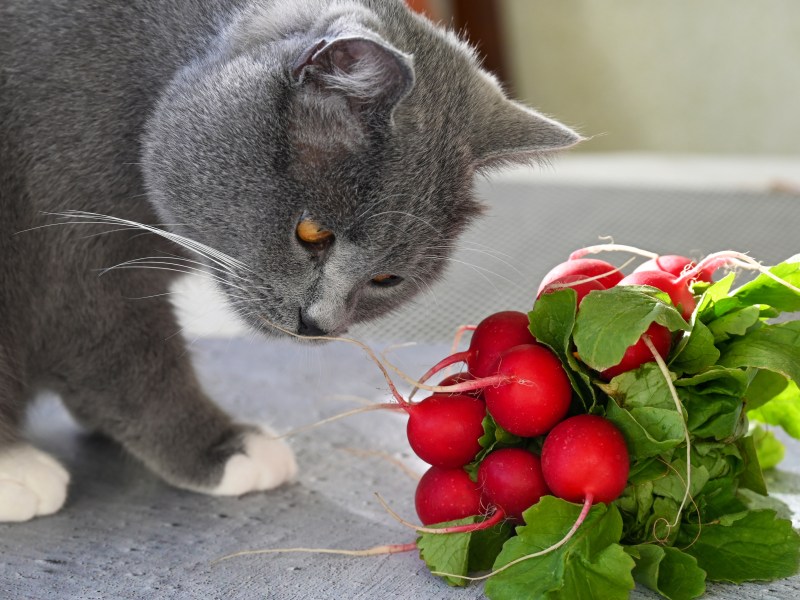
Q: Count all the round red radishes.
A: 12